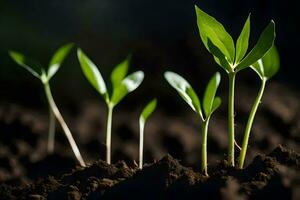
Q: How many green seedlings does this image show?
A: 6